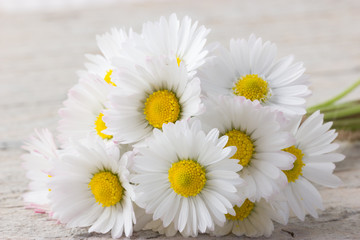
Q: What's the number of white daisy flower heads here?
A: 11